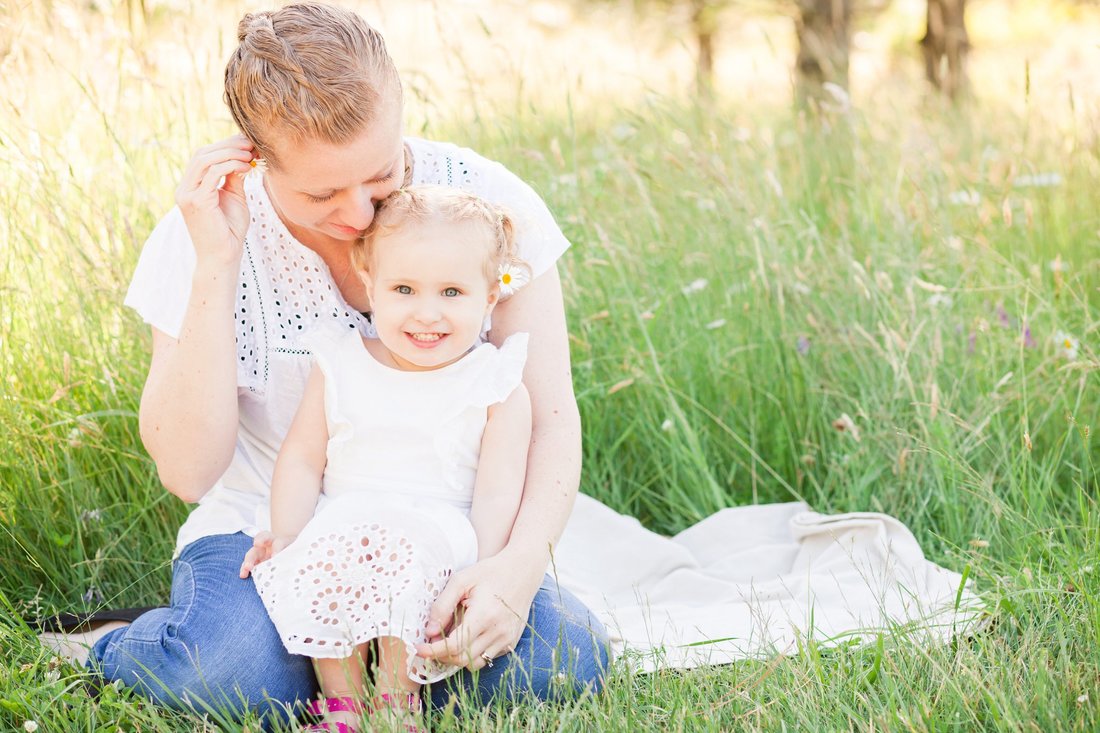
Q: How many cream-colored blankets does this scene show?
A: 1